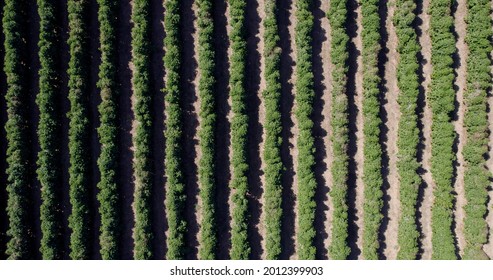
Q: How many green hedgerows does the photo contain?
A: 15